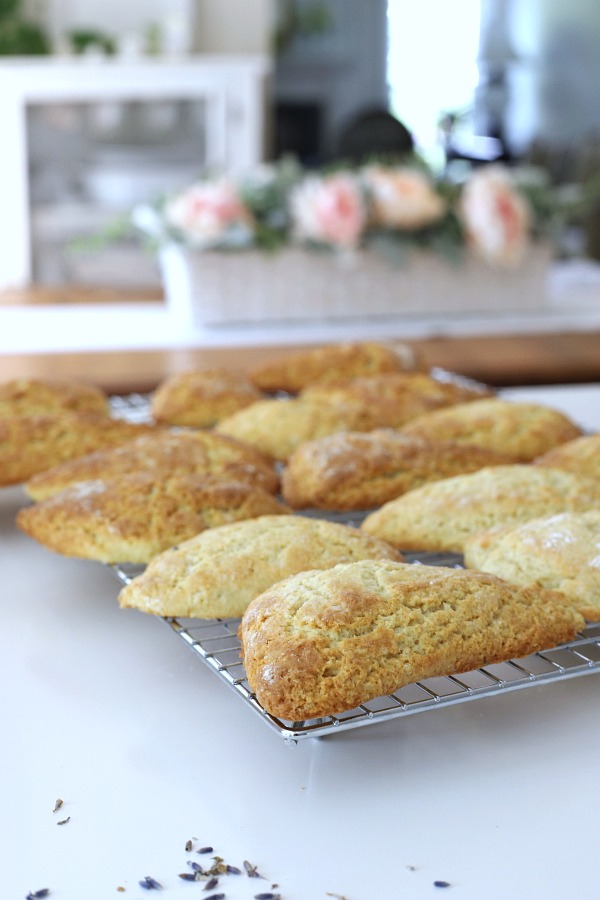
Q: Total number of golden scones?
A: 15